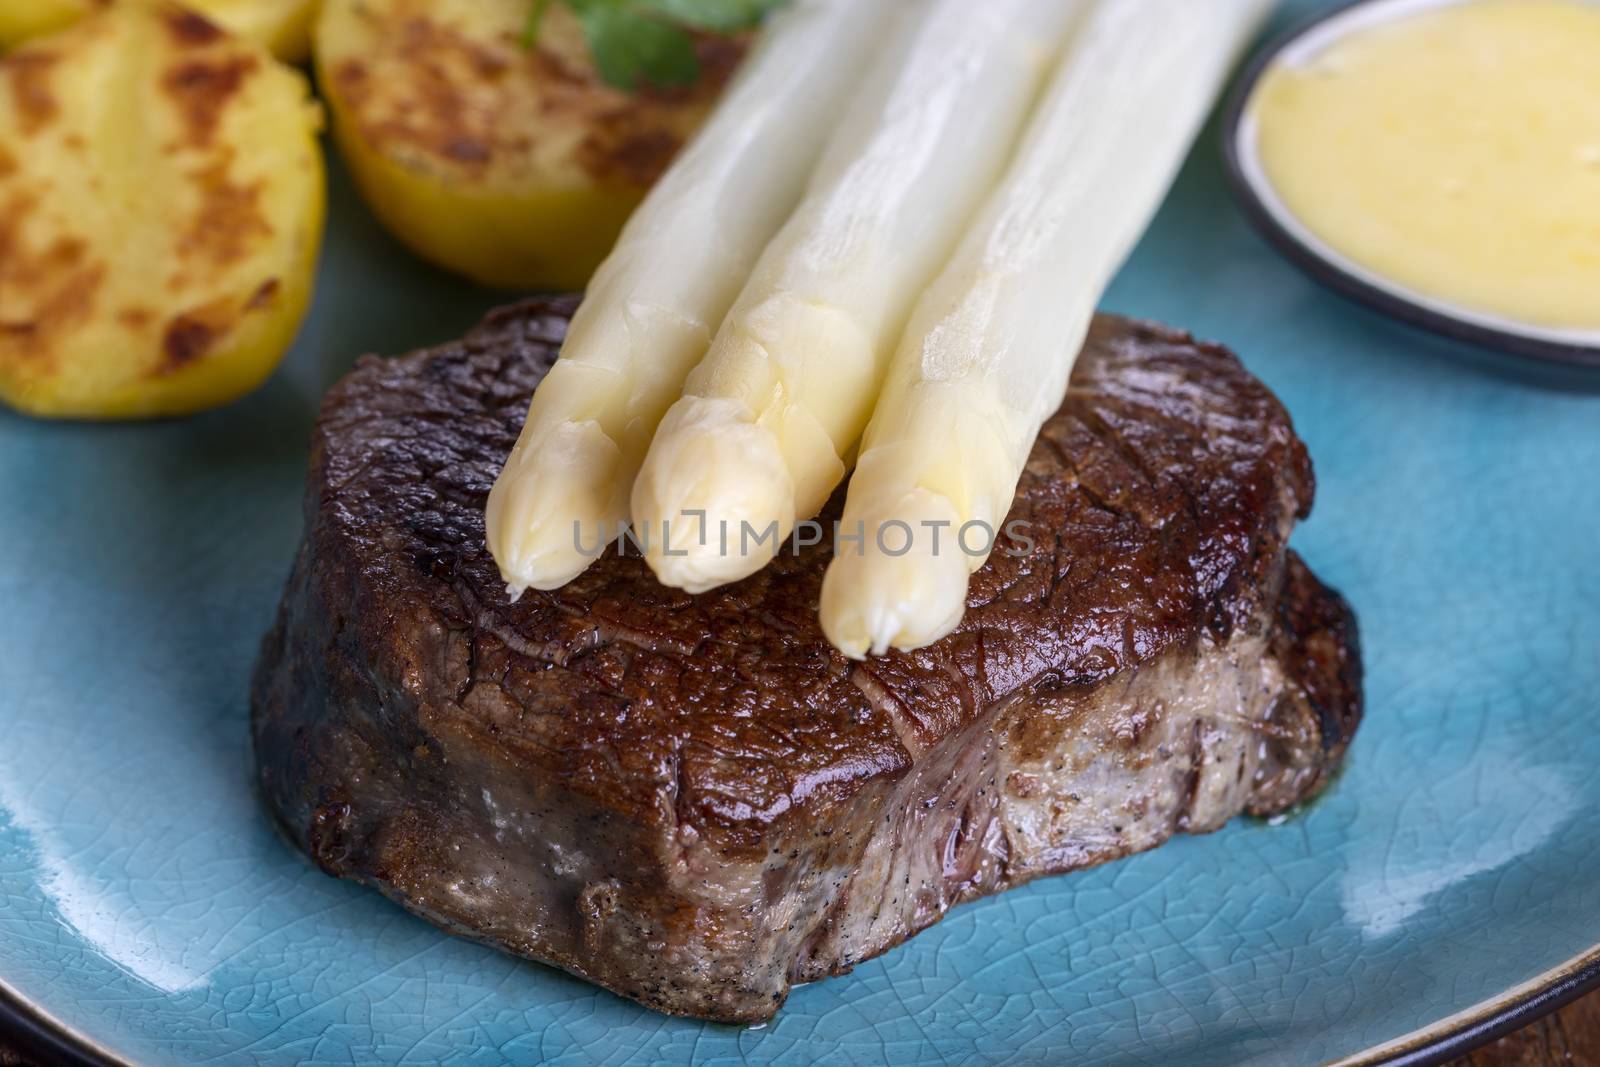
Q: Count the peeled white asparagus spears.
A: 3